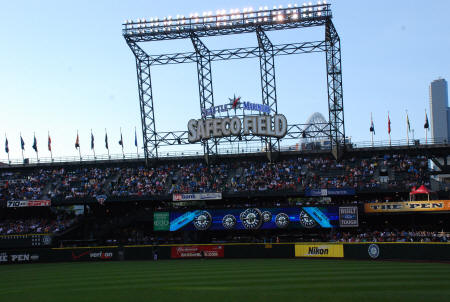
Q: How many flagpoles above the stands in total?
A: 13